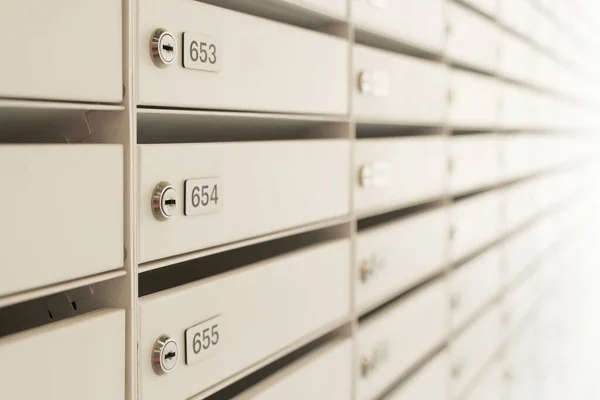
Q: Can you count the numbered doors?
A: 3